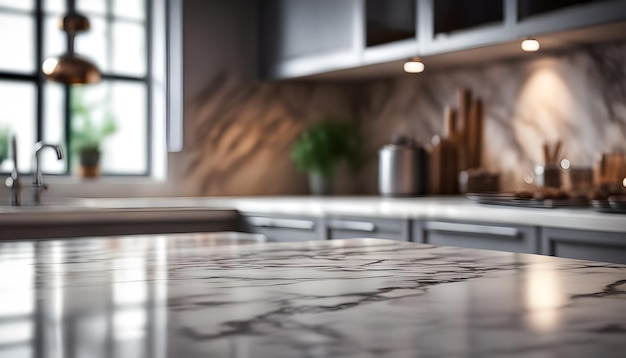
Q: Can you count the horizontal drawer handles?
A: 3